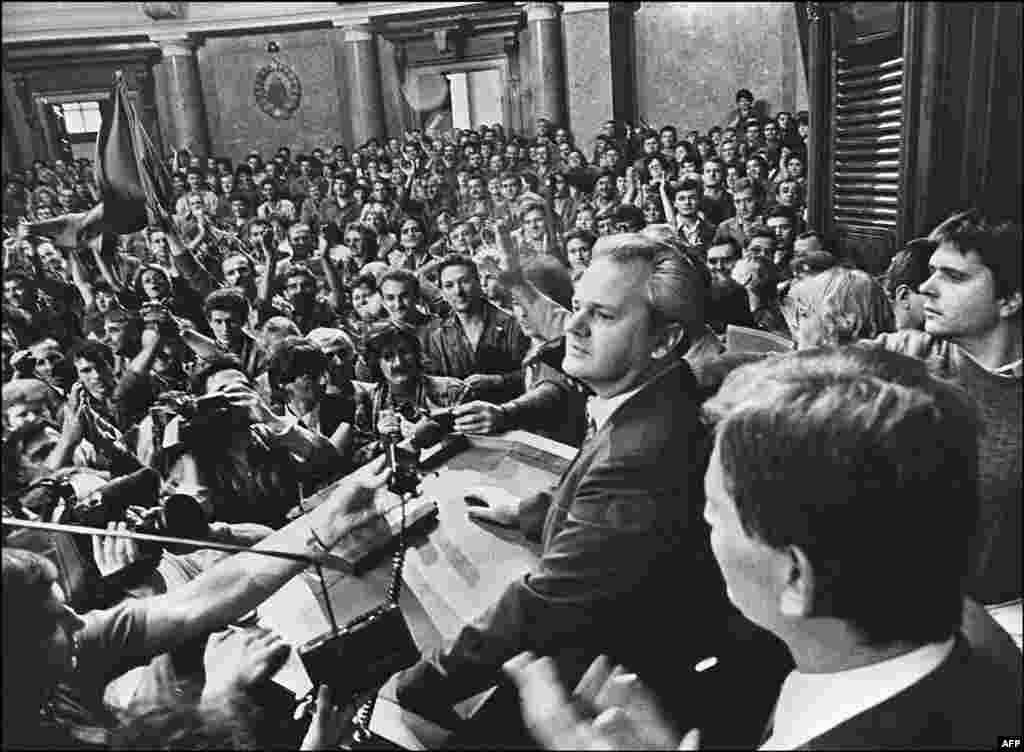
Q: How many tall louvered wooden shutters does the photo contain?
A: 1